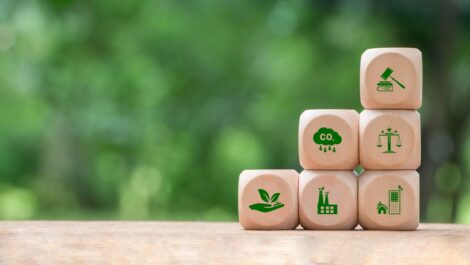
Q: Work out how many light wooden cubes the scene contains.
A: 6